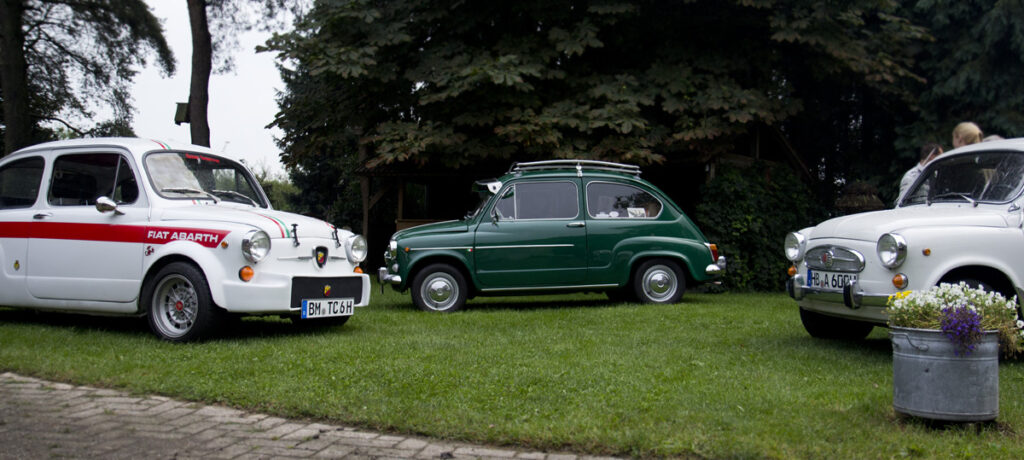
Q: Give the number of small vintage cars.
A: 3